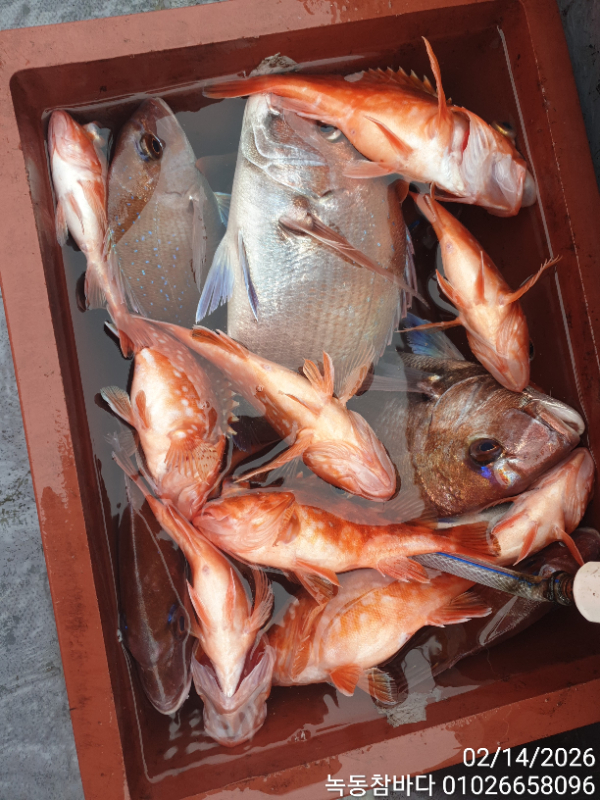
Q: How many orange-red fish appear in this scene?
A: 9